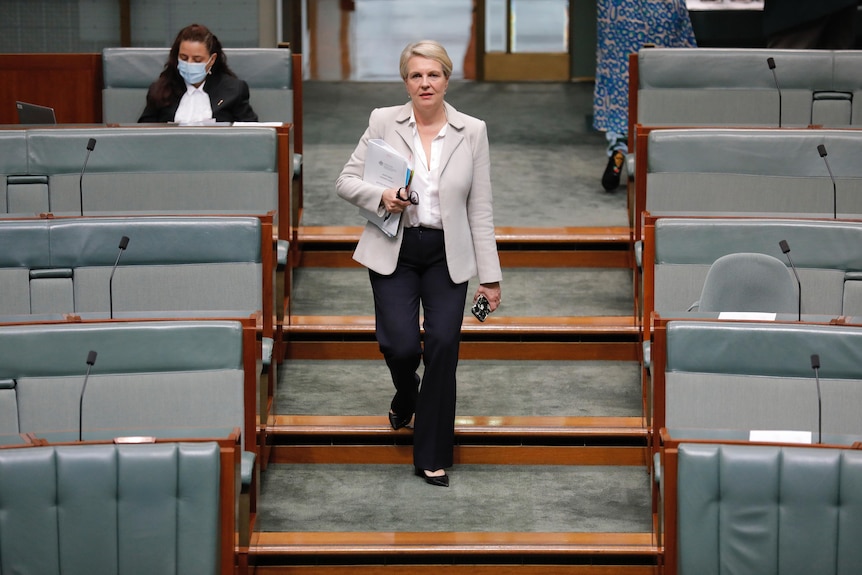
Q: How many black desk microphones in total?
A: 7